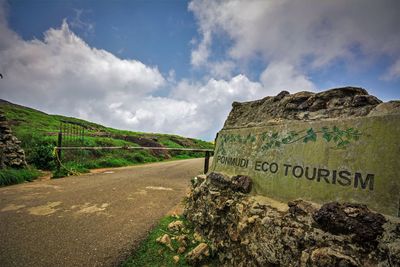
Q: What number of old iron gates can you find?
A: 1